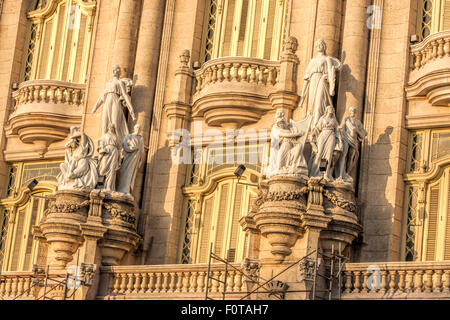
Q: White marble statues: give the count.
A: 8